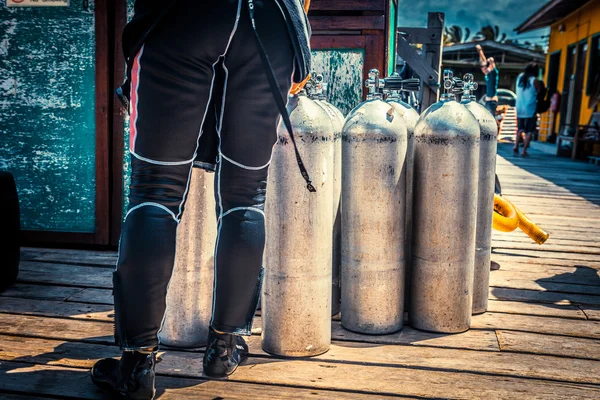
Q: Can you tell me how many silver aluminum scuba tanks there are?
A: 7